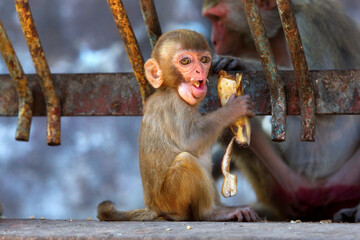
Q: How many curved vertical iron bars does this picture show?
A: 6